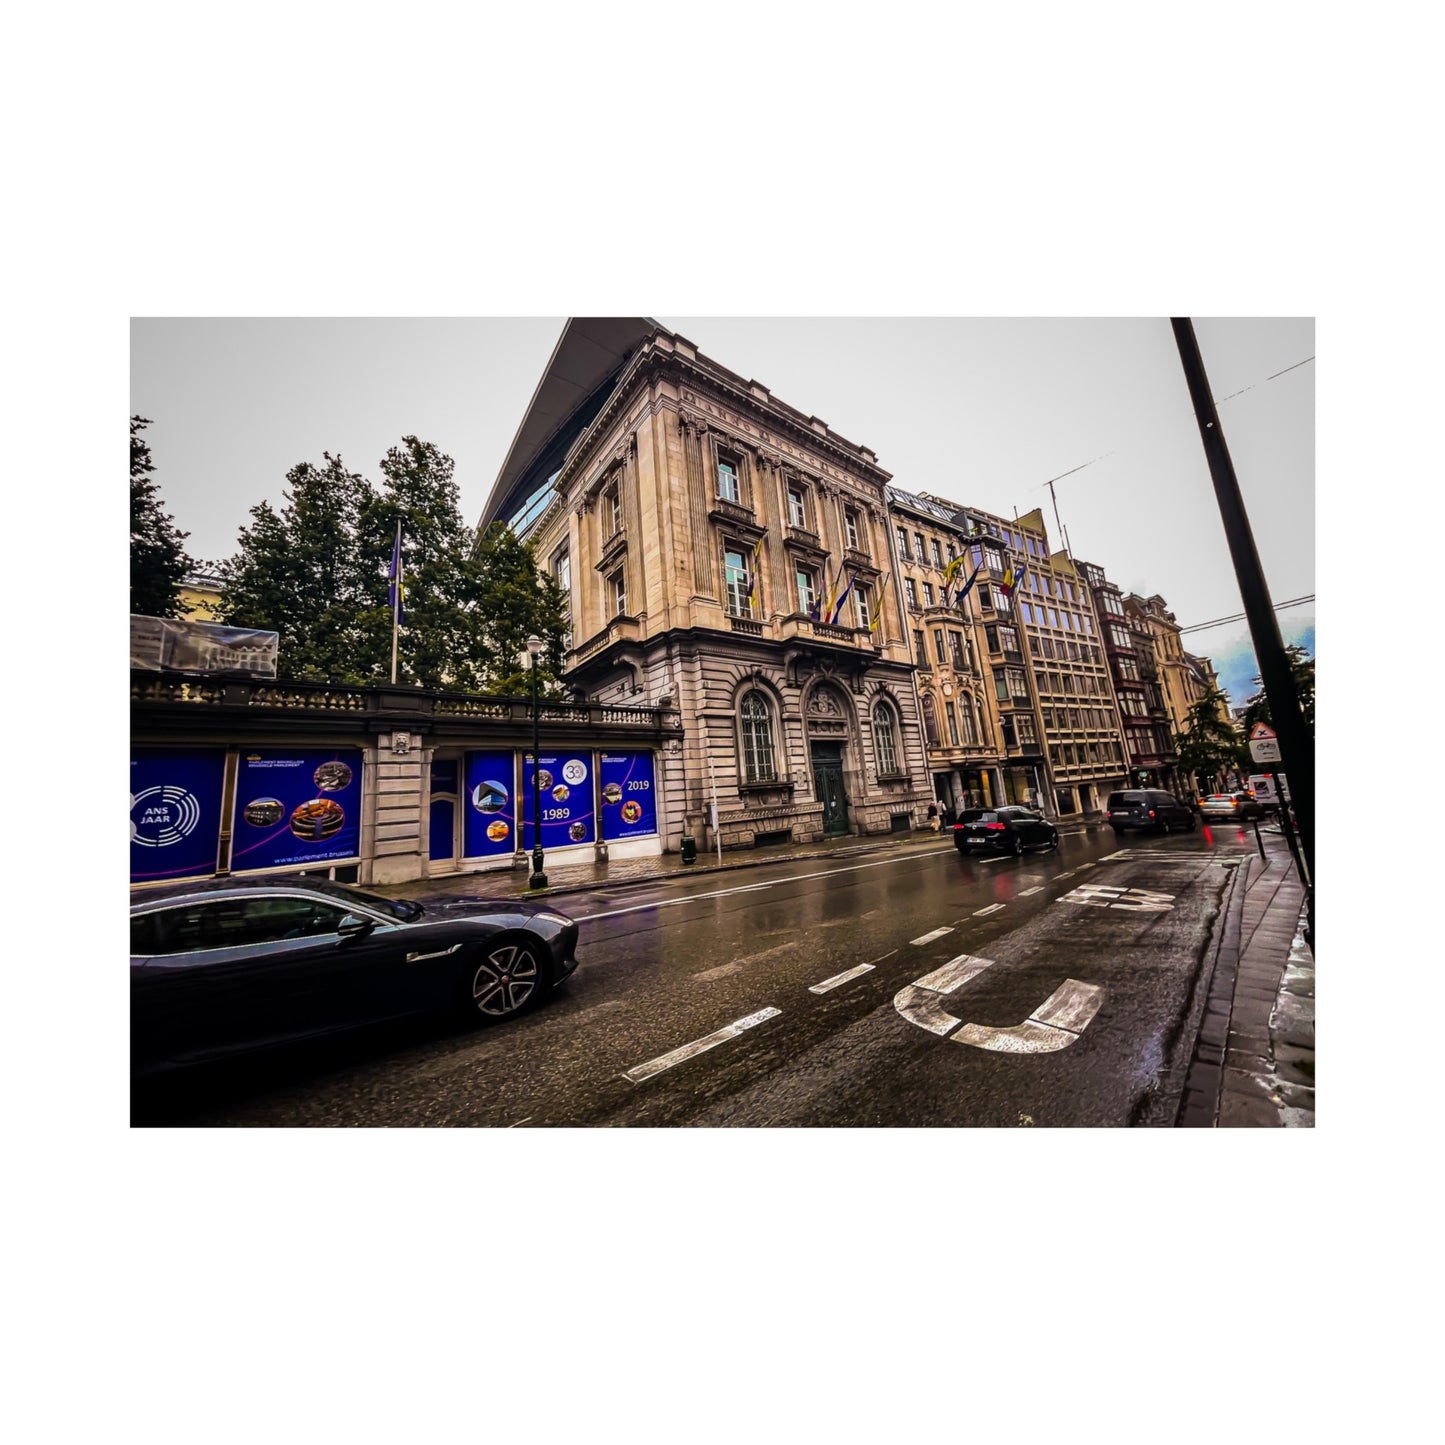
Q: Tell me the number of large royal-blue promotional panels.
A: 5